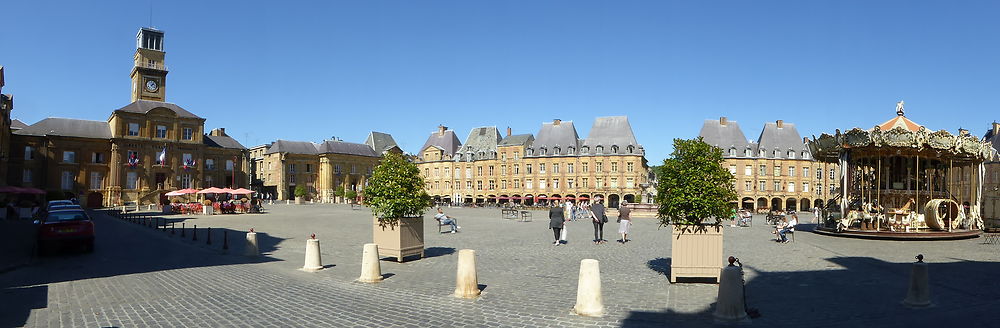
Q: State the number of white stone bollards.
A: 7